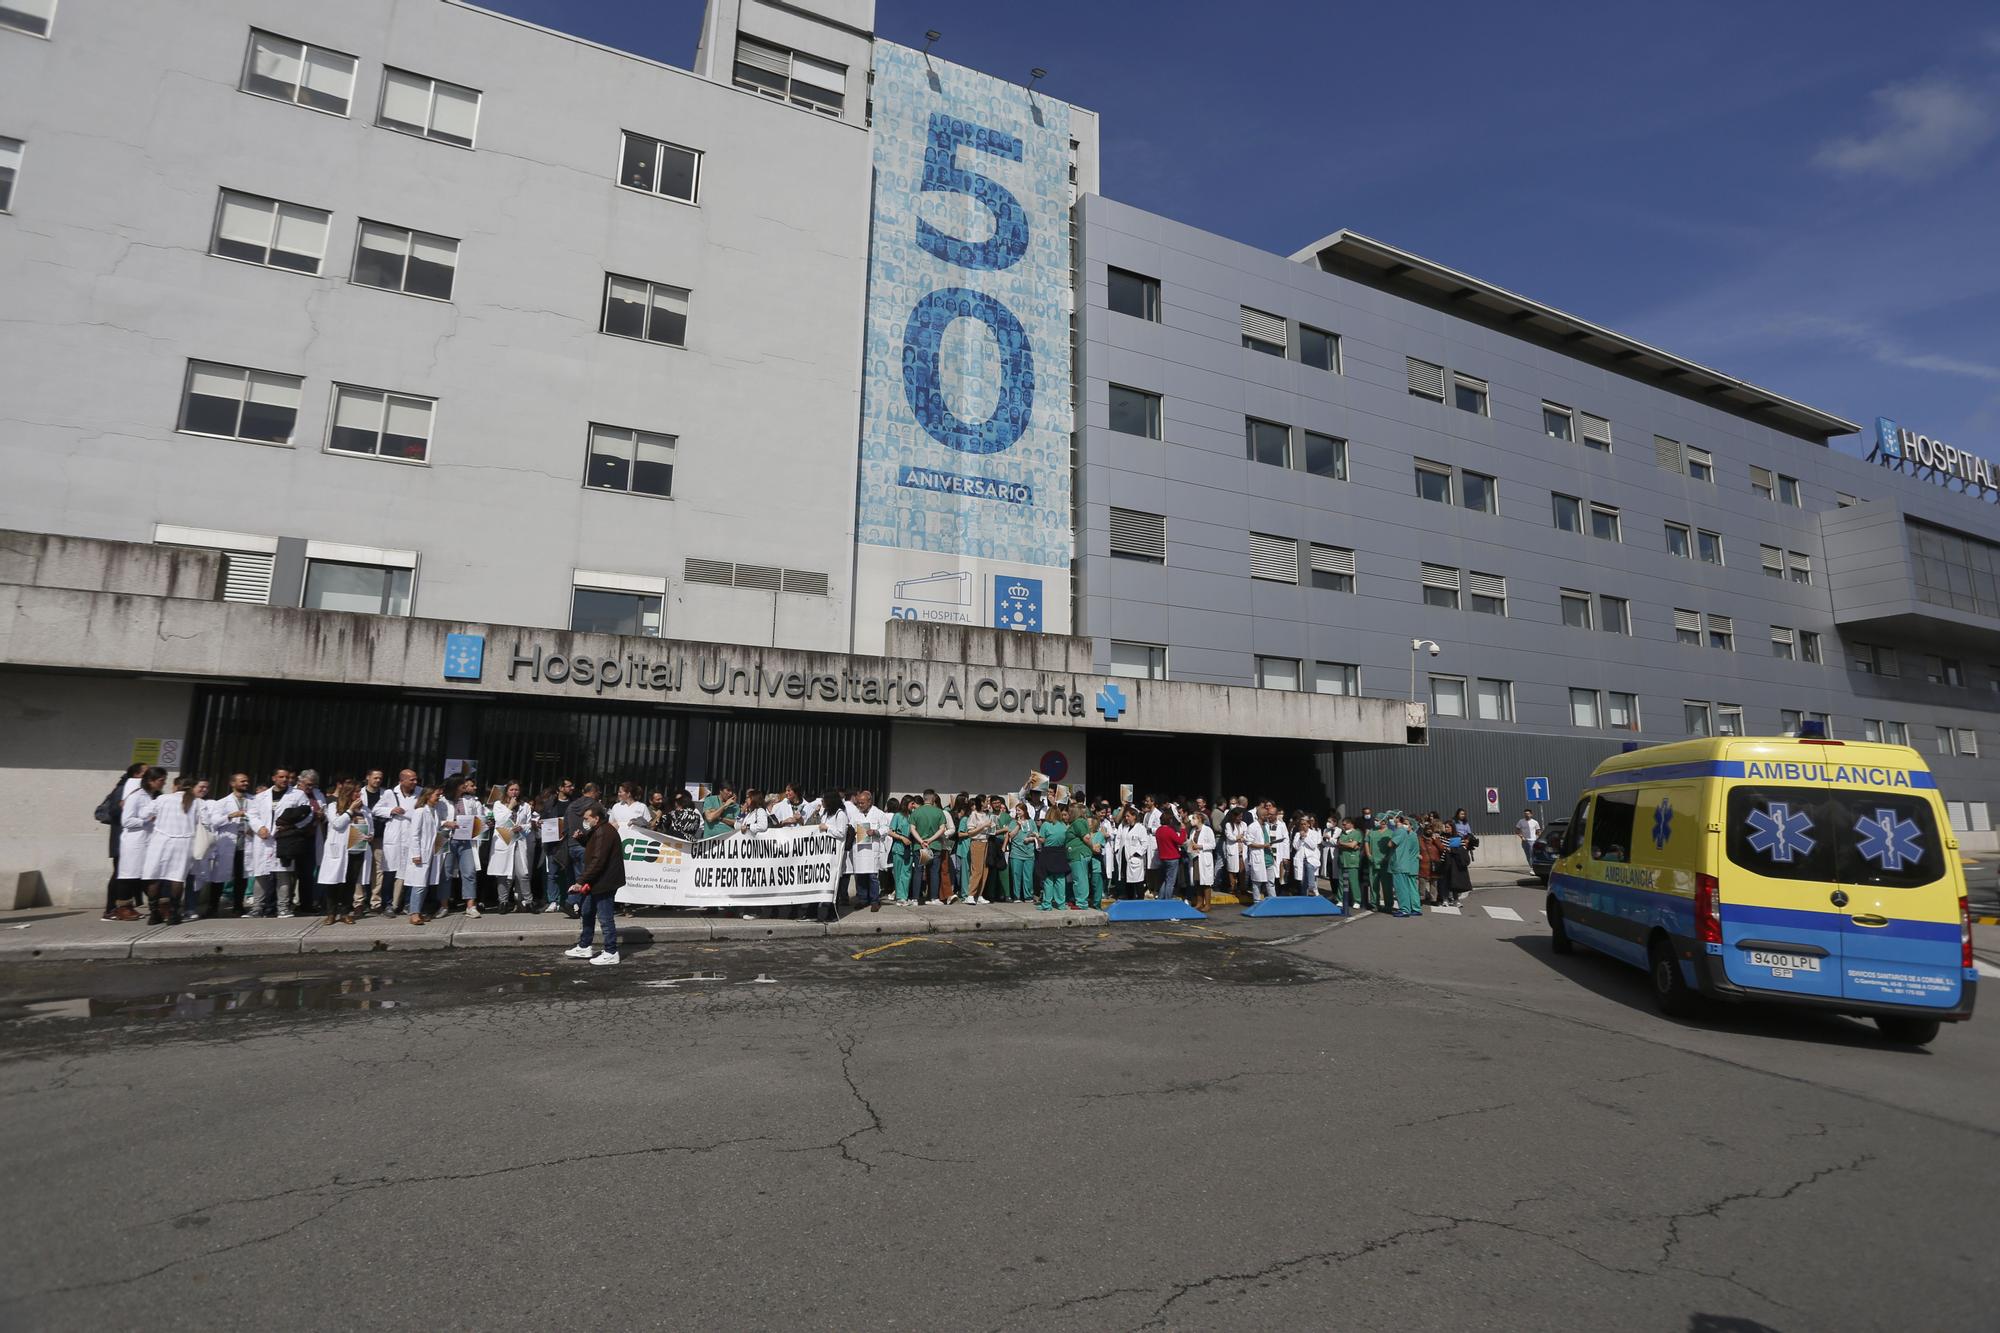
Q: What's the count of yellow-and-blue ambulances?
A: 1